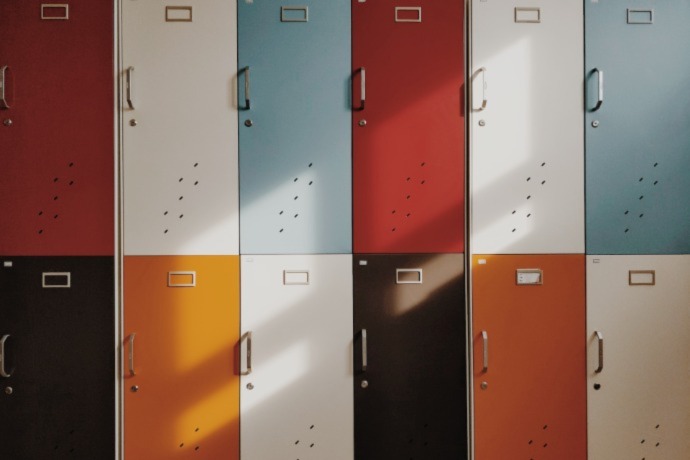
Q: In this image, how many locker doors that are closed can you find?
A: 12